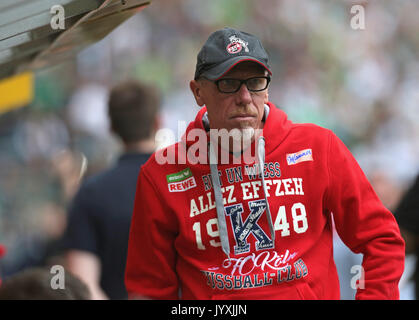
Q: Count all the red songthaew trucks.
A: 0